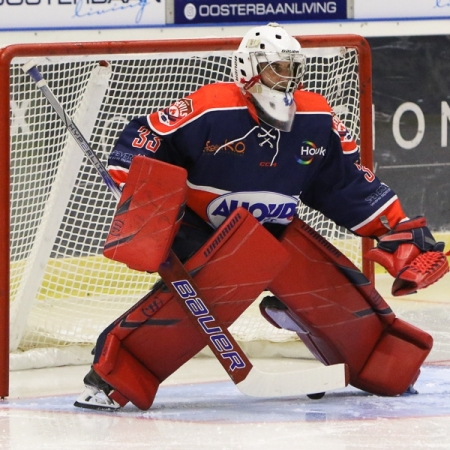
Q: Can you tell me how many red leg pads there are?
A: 2